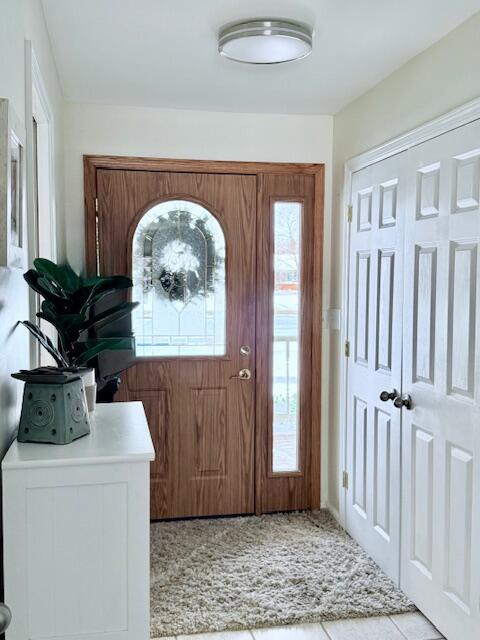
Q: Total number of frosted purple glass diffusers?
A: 0